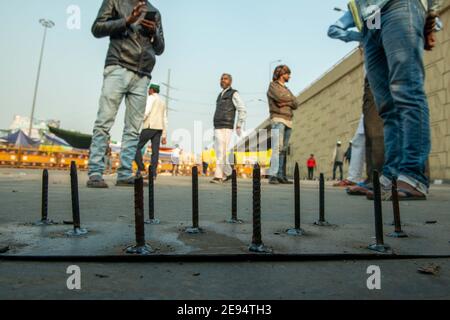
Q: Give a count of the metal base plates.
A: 11